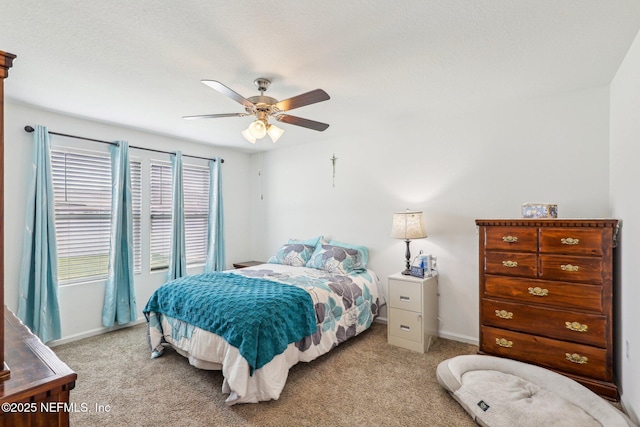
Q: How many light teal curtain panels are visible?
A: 4